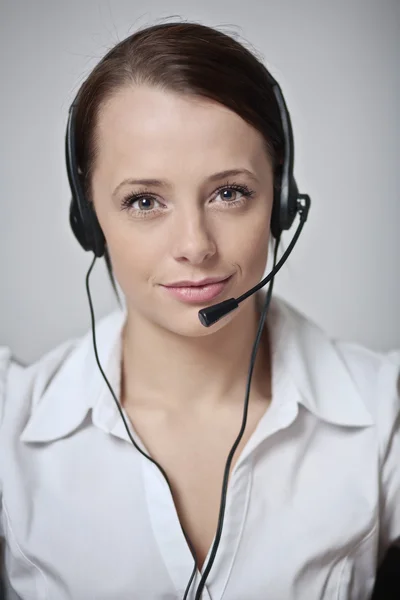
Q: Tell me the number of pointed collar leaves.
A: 2